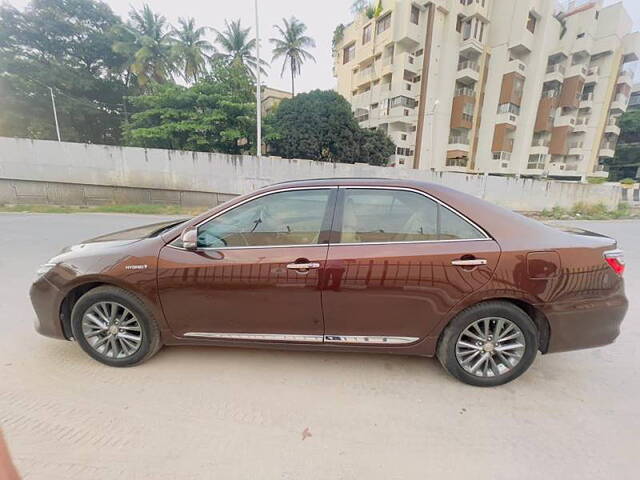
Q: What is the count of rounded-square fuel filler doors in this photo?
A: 1